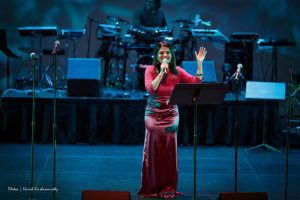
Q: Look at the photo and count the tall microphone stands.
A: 4